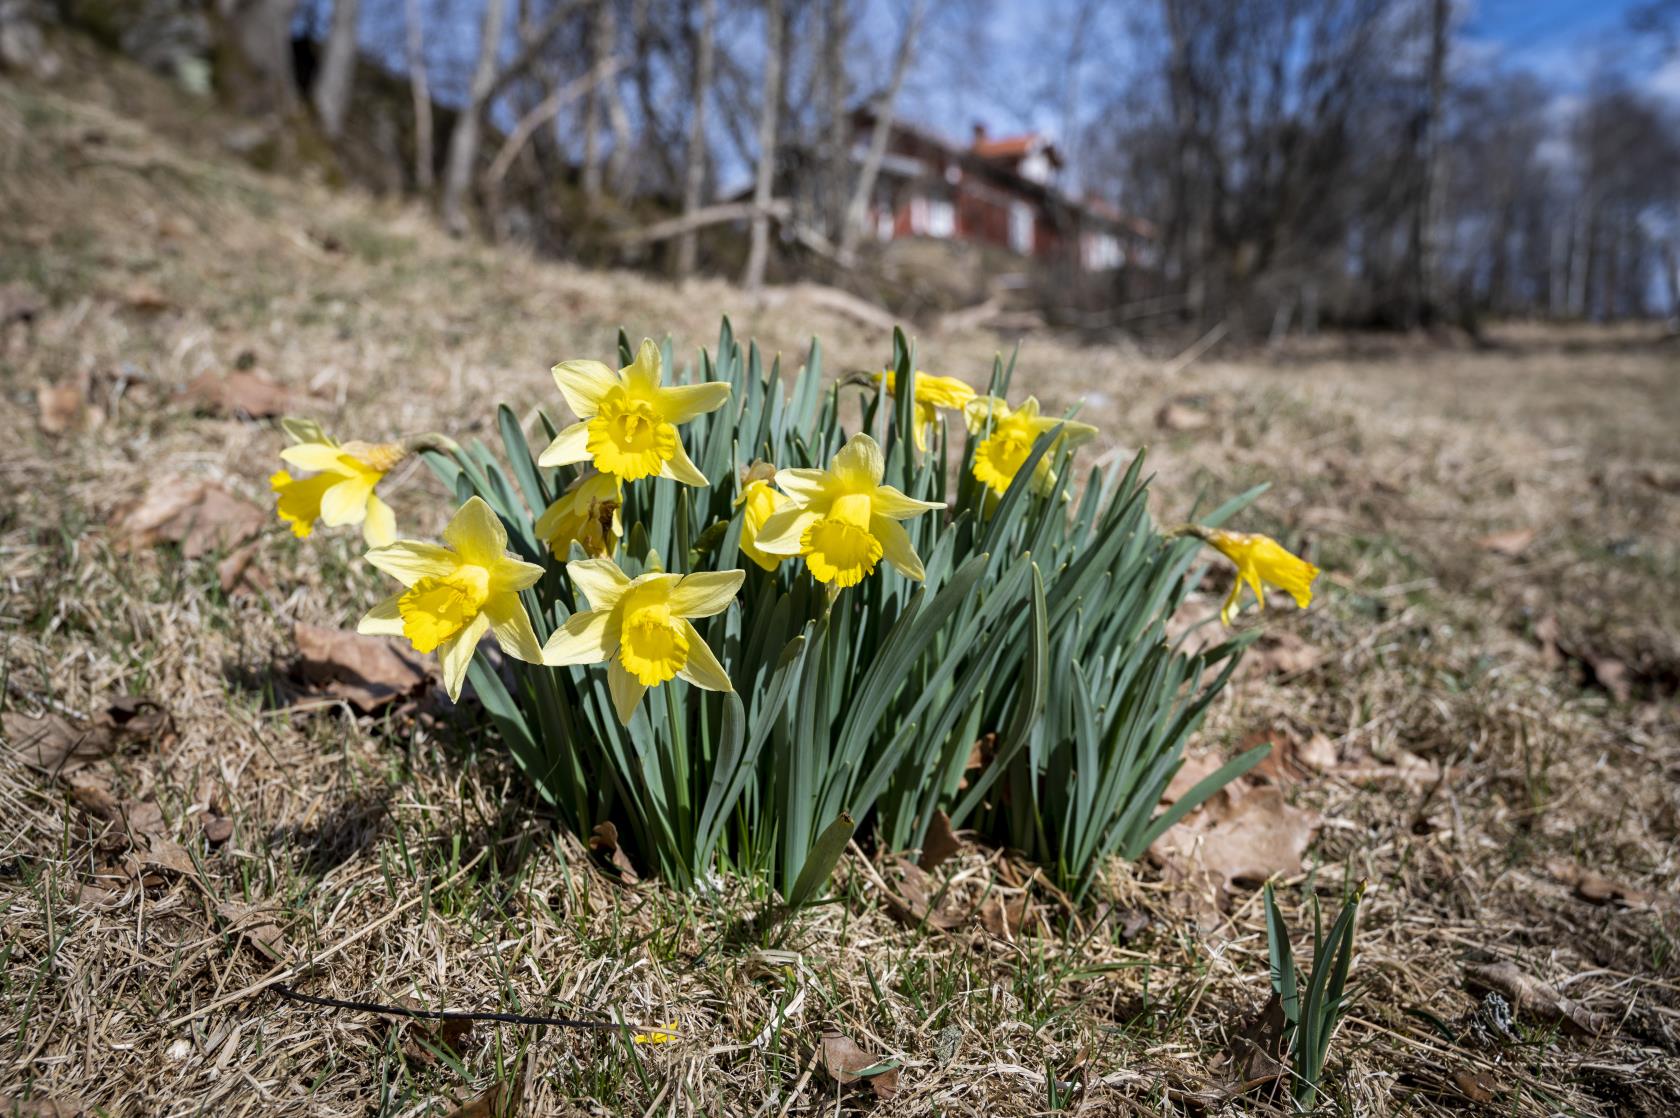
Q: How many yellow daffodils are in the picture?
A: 10